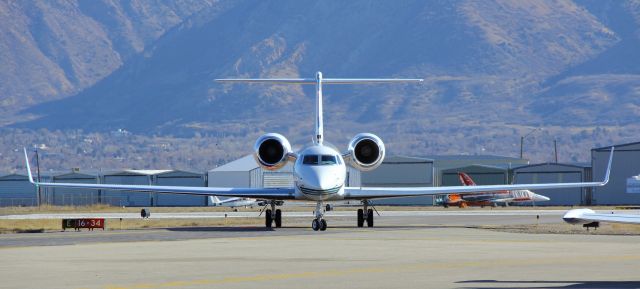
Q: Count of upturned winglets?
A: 2